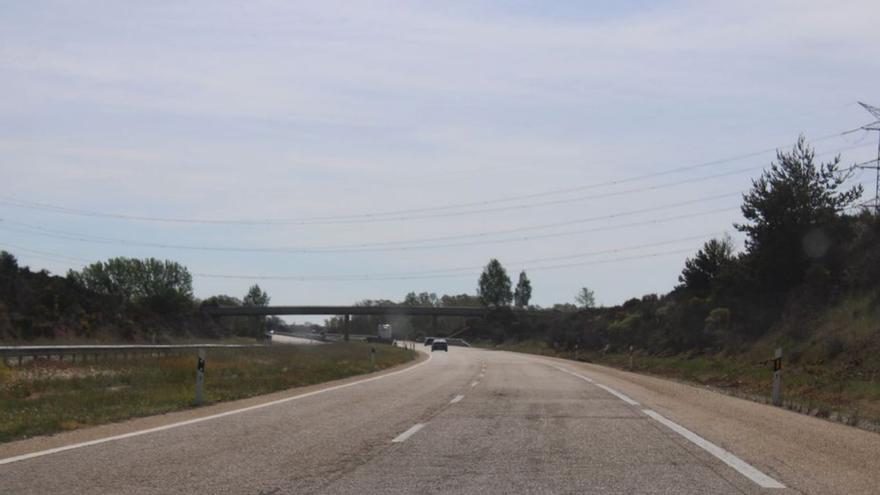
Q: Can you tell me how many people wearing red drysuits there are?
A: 0